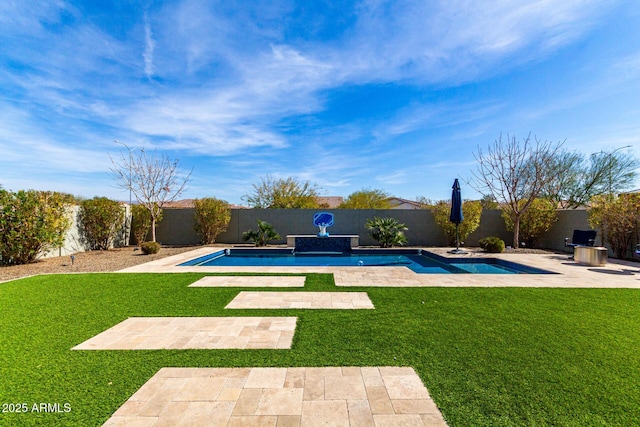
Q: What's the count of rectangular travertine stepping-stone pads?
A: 4